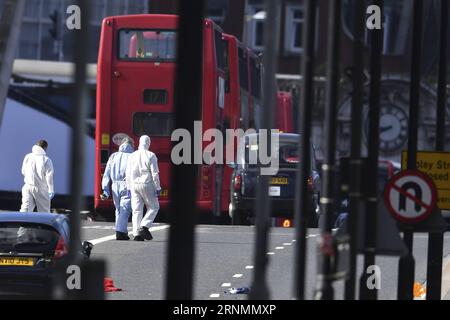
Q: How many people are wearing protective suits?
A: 3